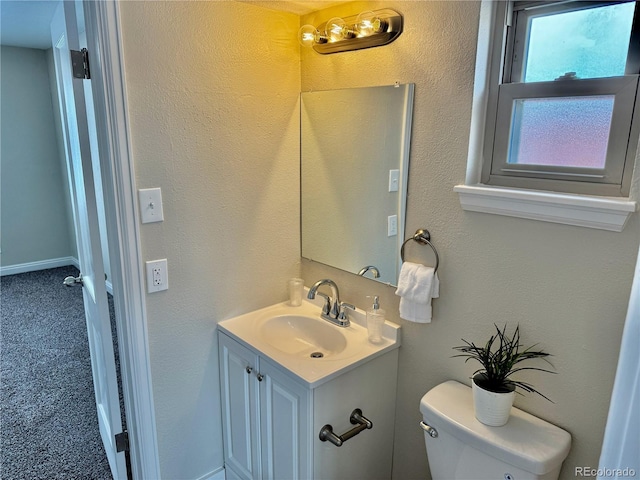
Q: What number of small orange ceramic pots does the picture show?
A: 0